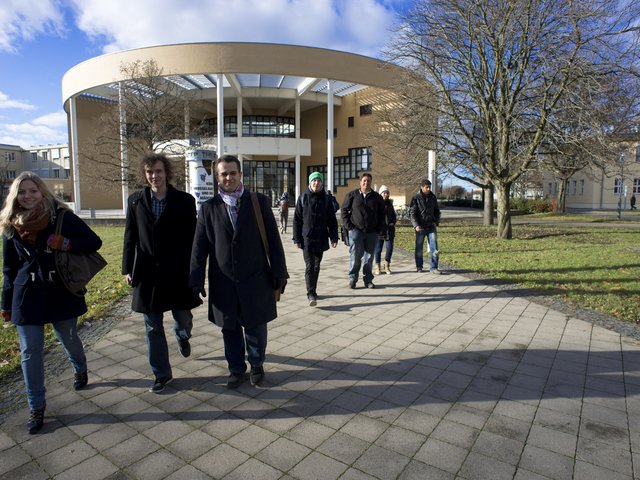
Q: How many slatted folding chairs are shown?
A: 0